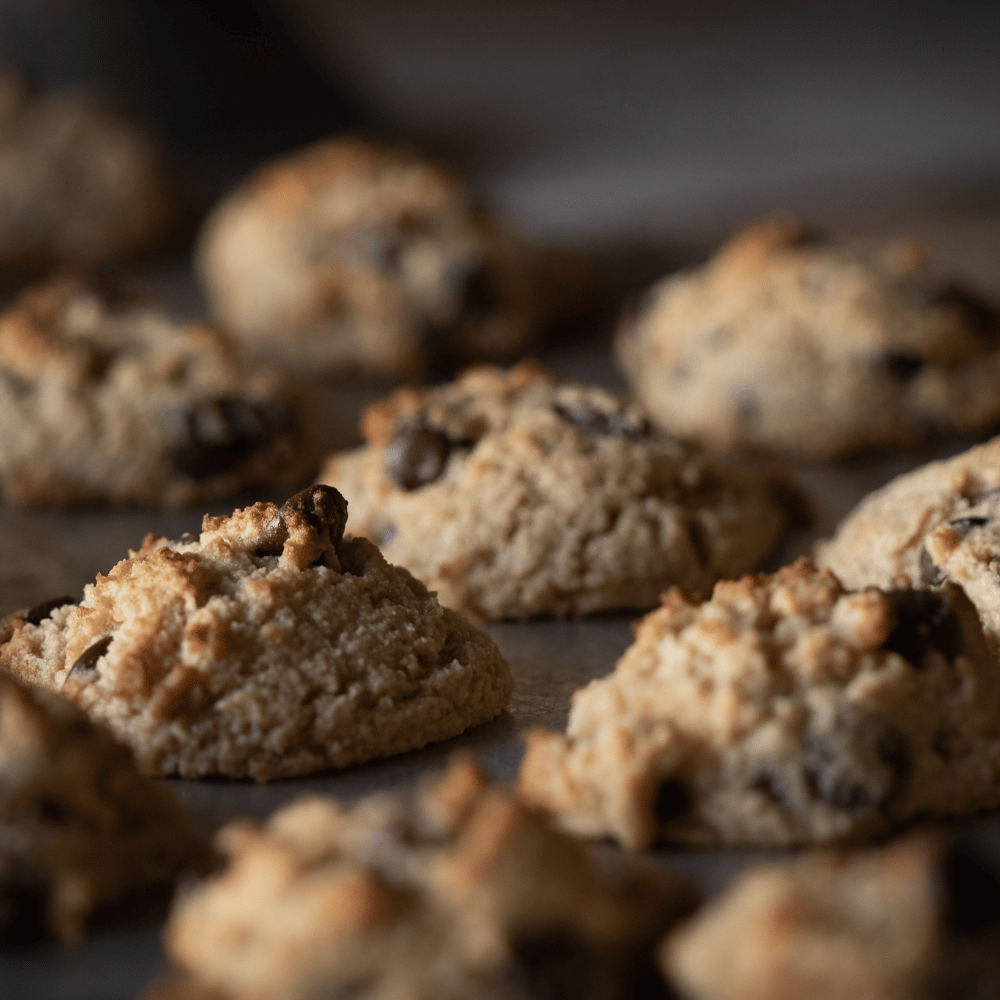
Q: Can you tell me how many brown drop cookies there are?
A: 11